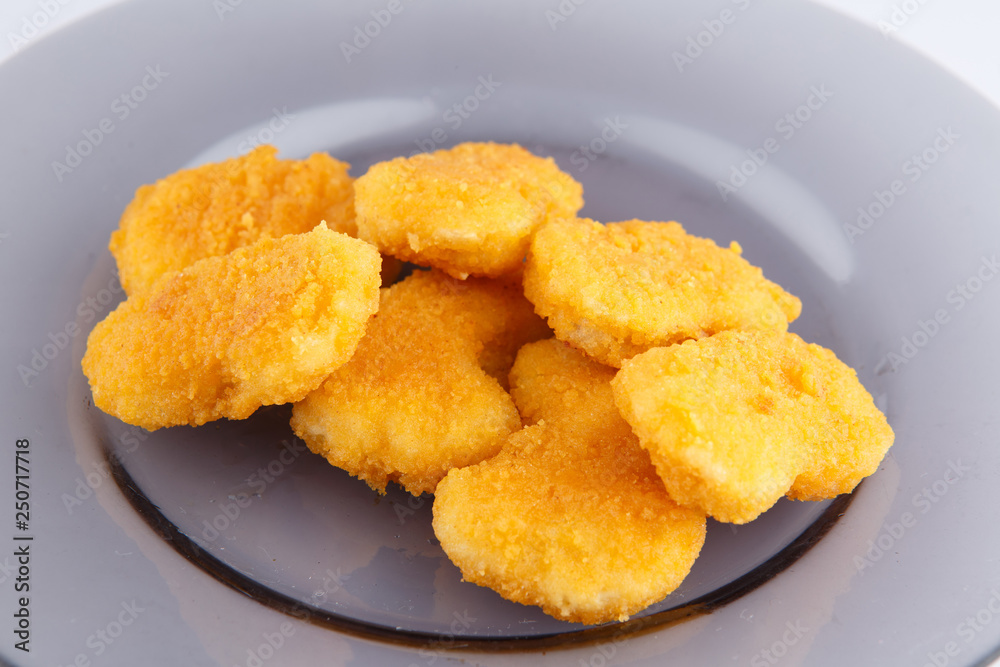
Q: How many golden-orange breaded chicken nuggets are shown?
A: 7